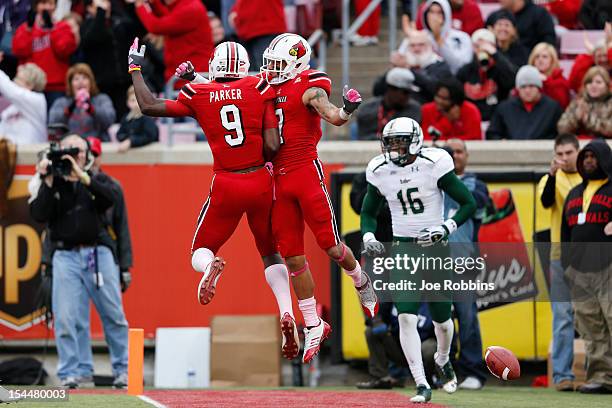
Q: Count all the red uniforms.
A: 2